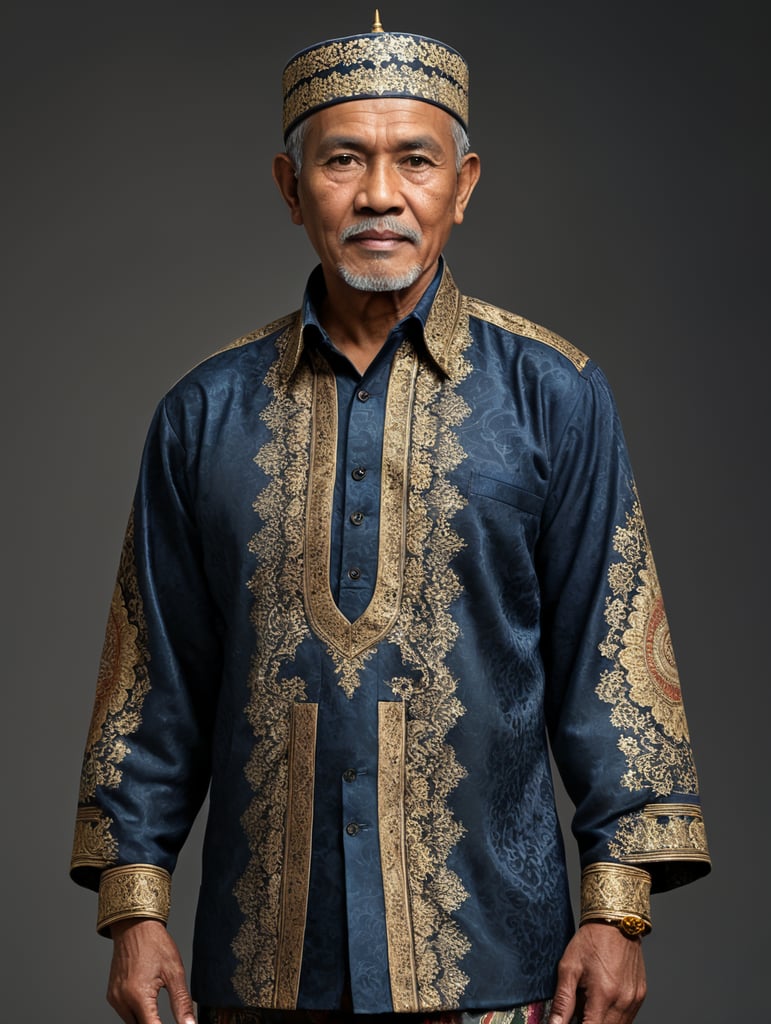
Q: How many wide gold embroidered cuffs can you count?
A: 2